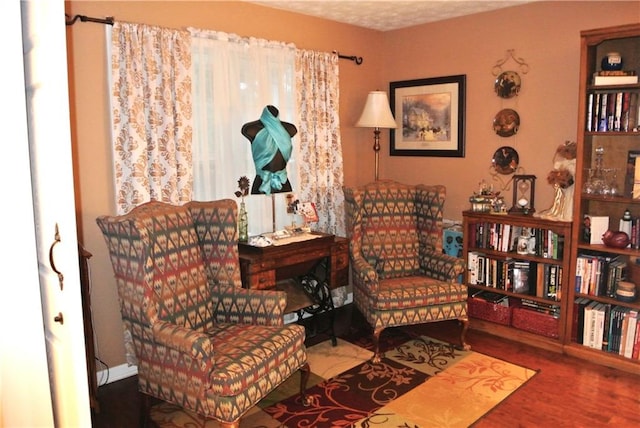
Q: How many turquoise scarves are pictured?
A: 1